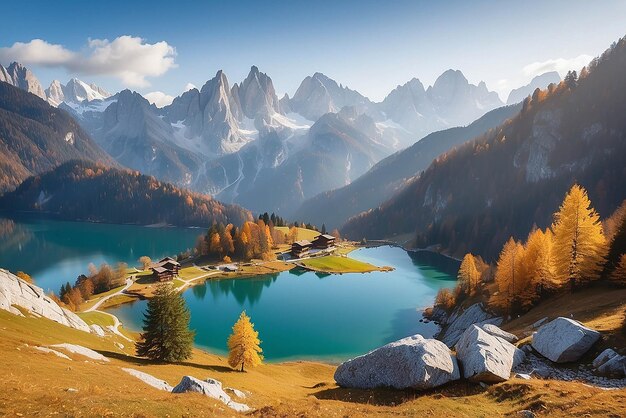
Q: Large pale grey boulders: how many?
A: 3